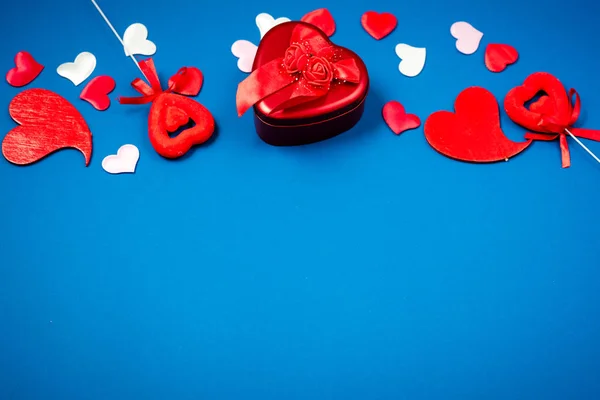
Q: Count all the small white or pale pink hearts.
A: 7